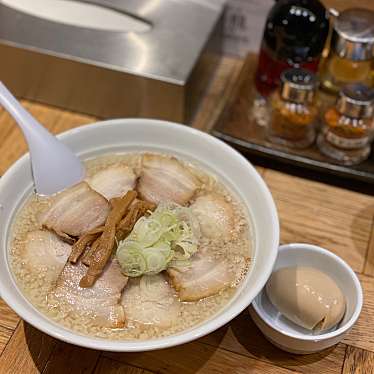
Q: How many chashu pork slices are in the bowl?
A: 8